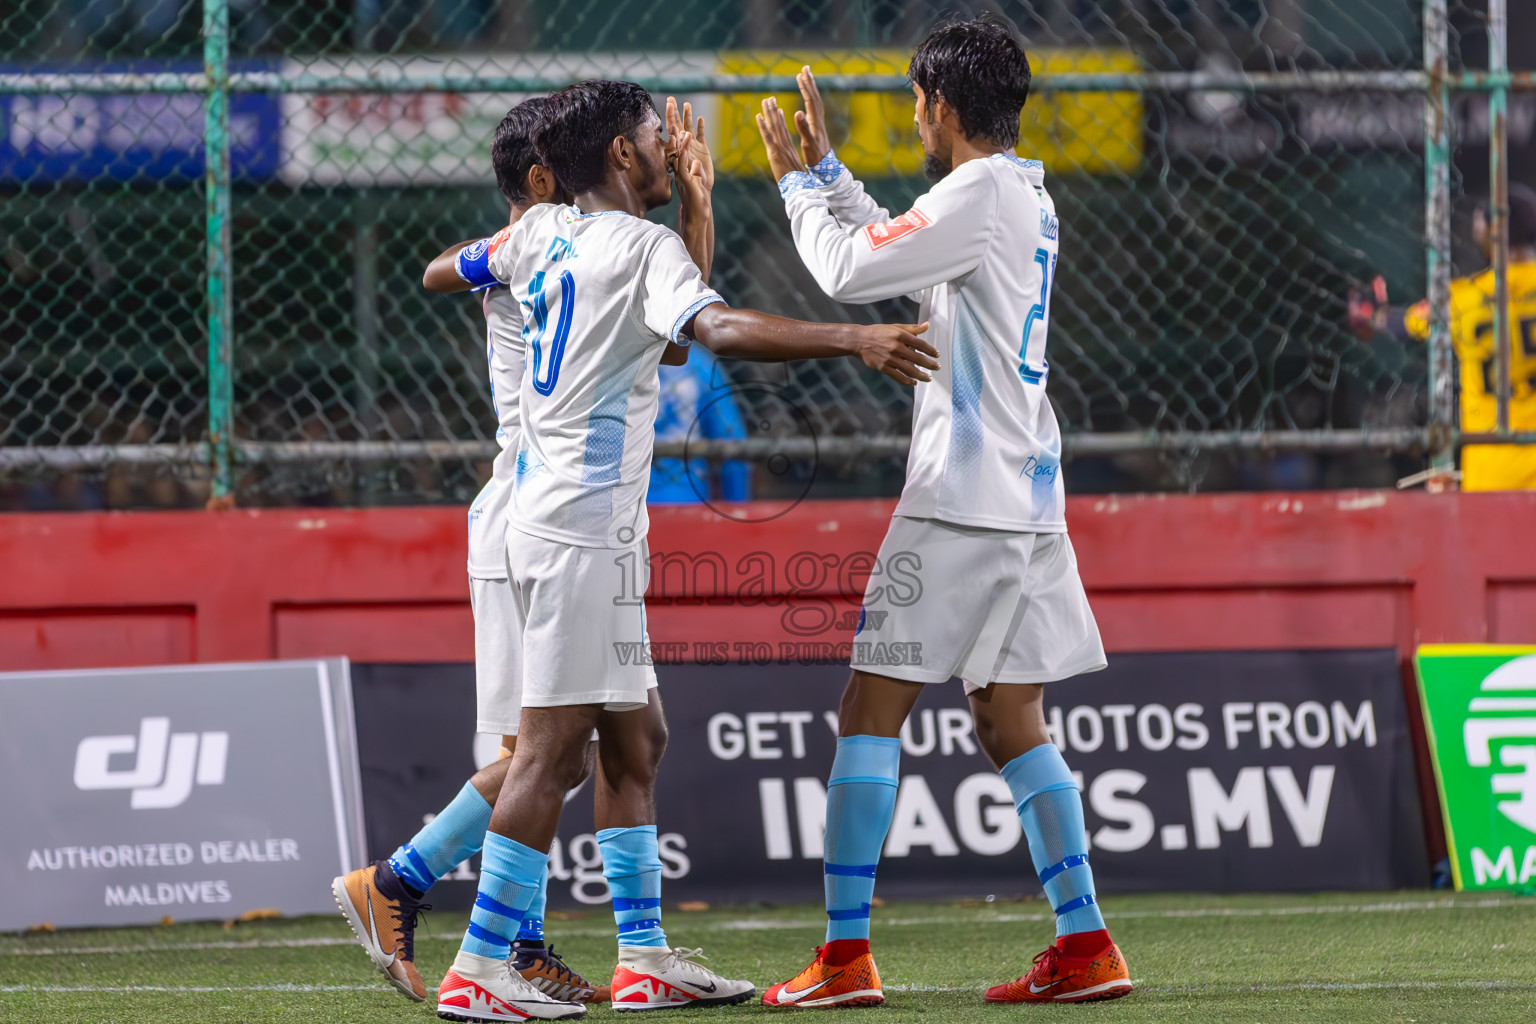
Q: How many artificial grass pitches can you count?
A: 1